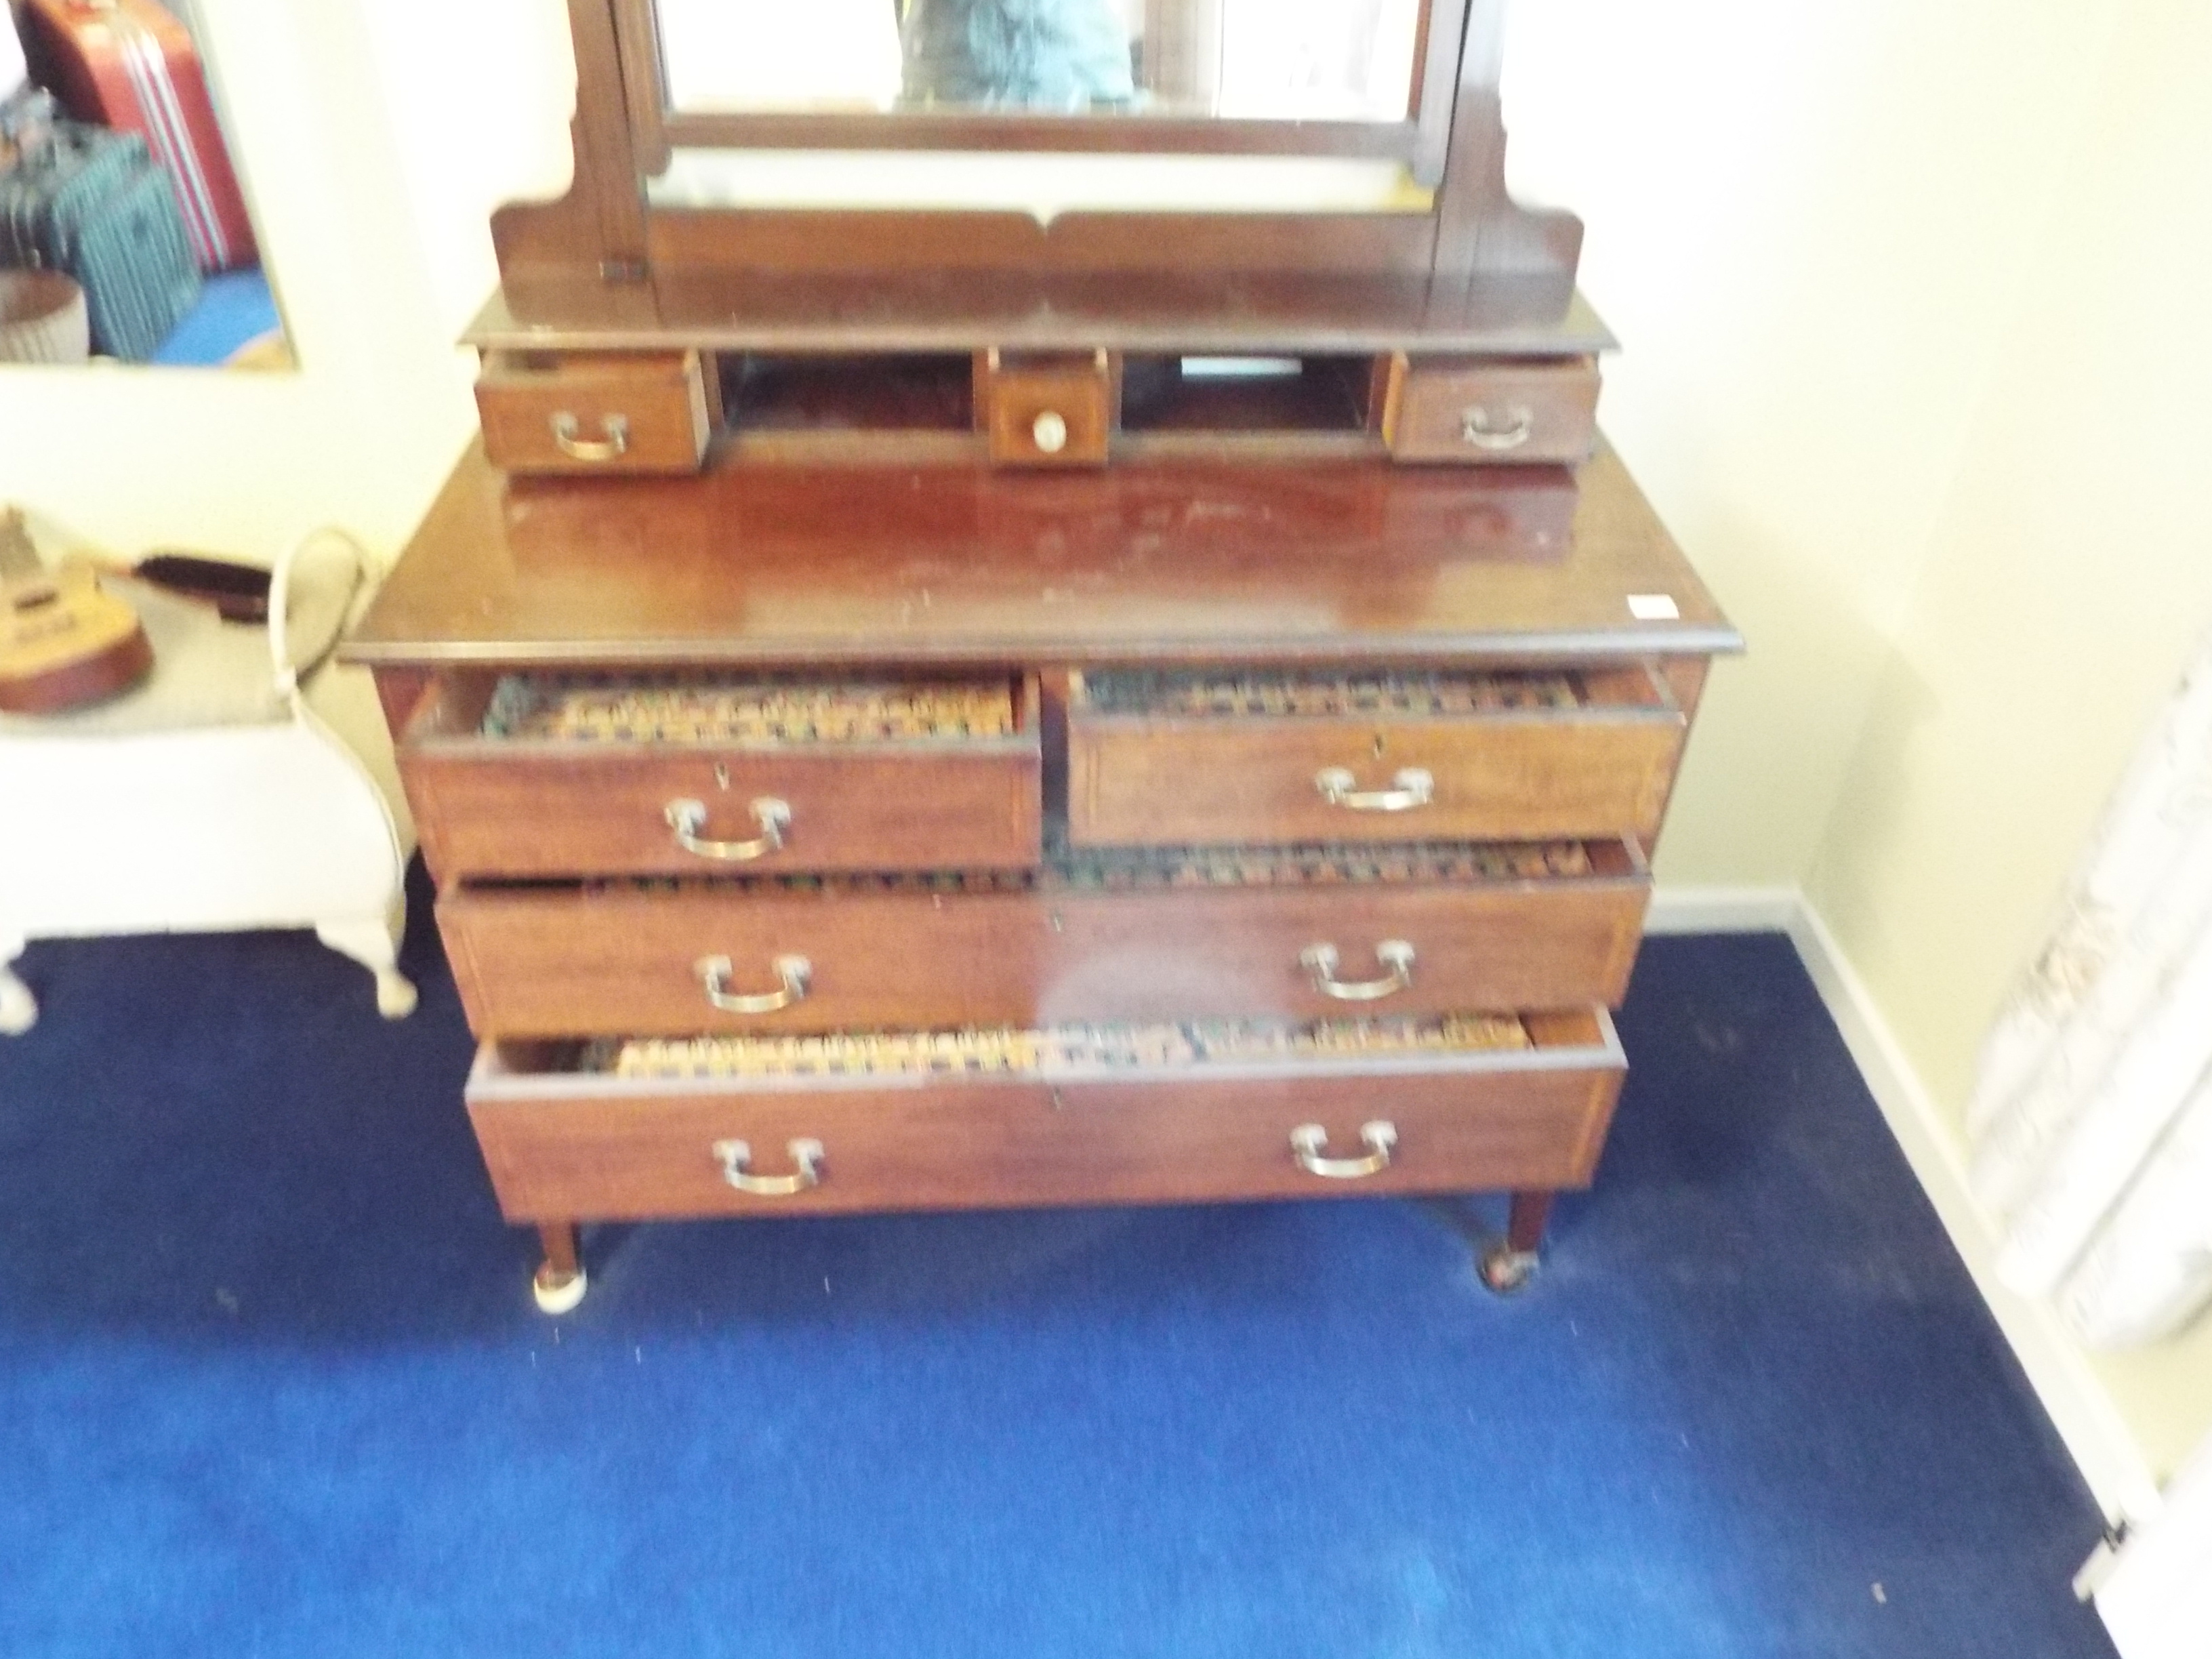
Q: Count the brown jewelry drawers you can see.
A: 3